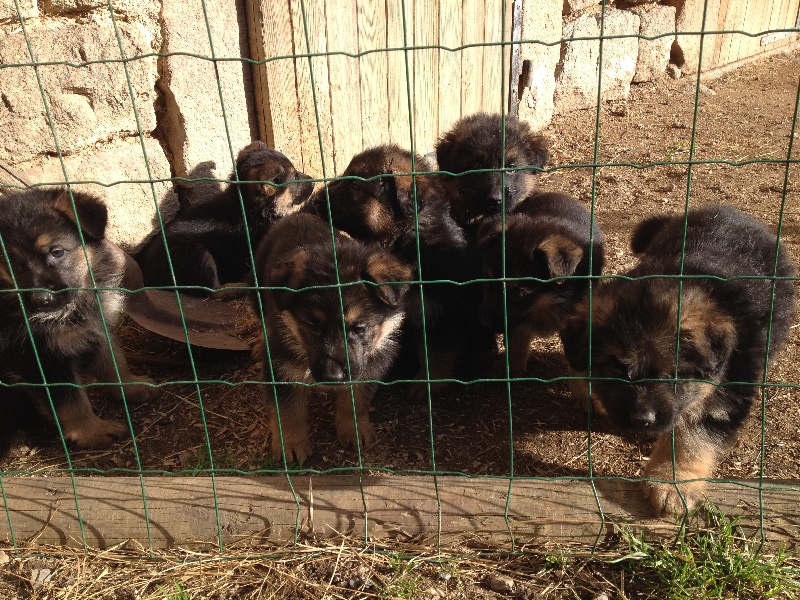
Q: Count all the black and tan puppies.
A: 7